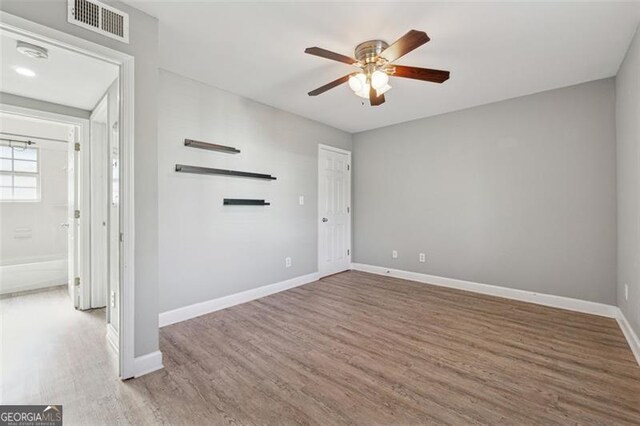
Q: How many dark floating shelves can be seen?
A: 3